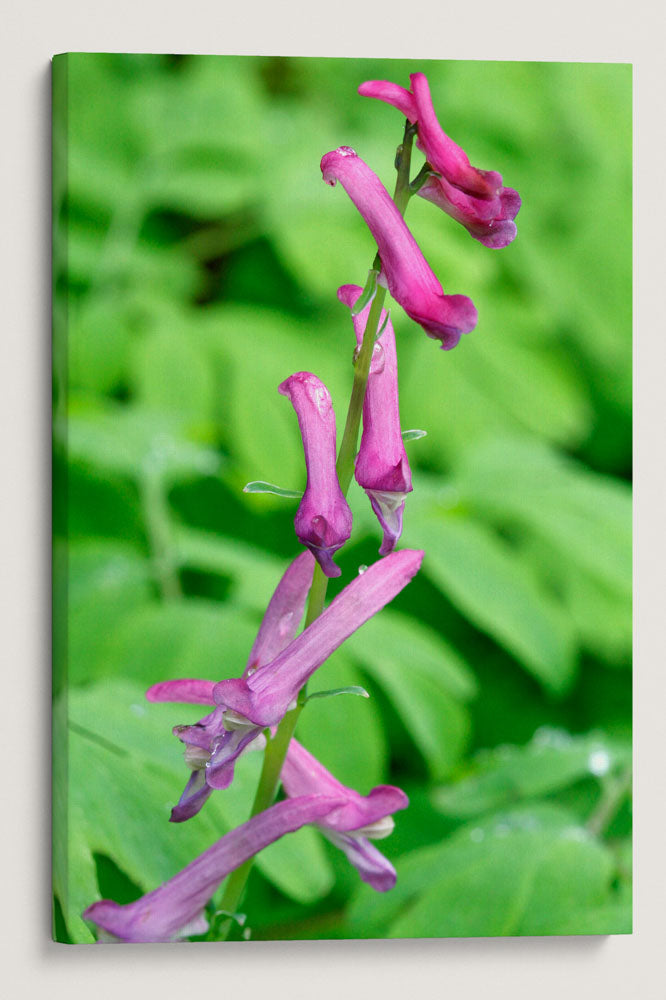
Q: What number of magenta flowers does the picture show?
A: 9